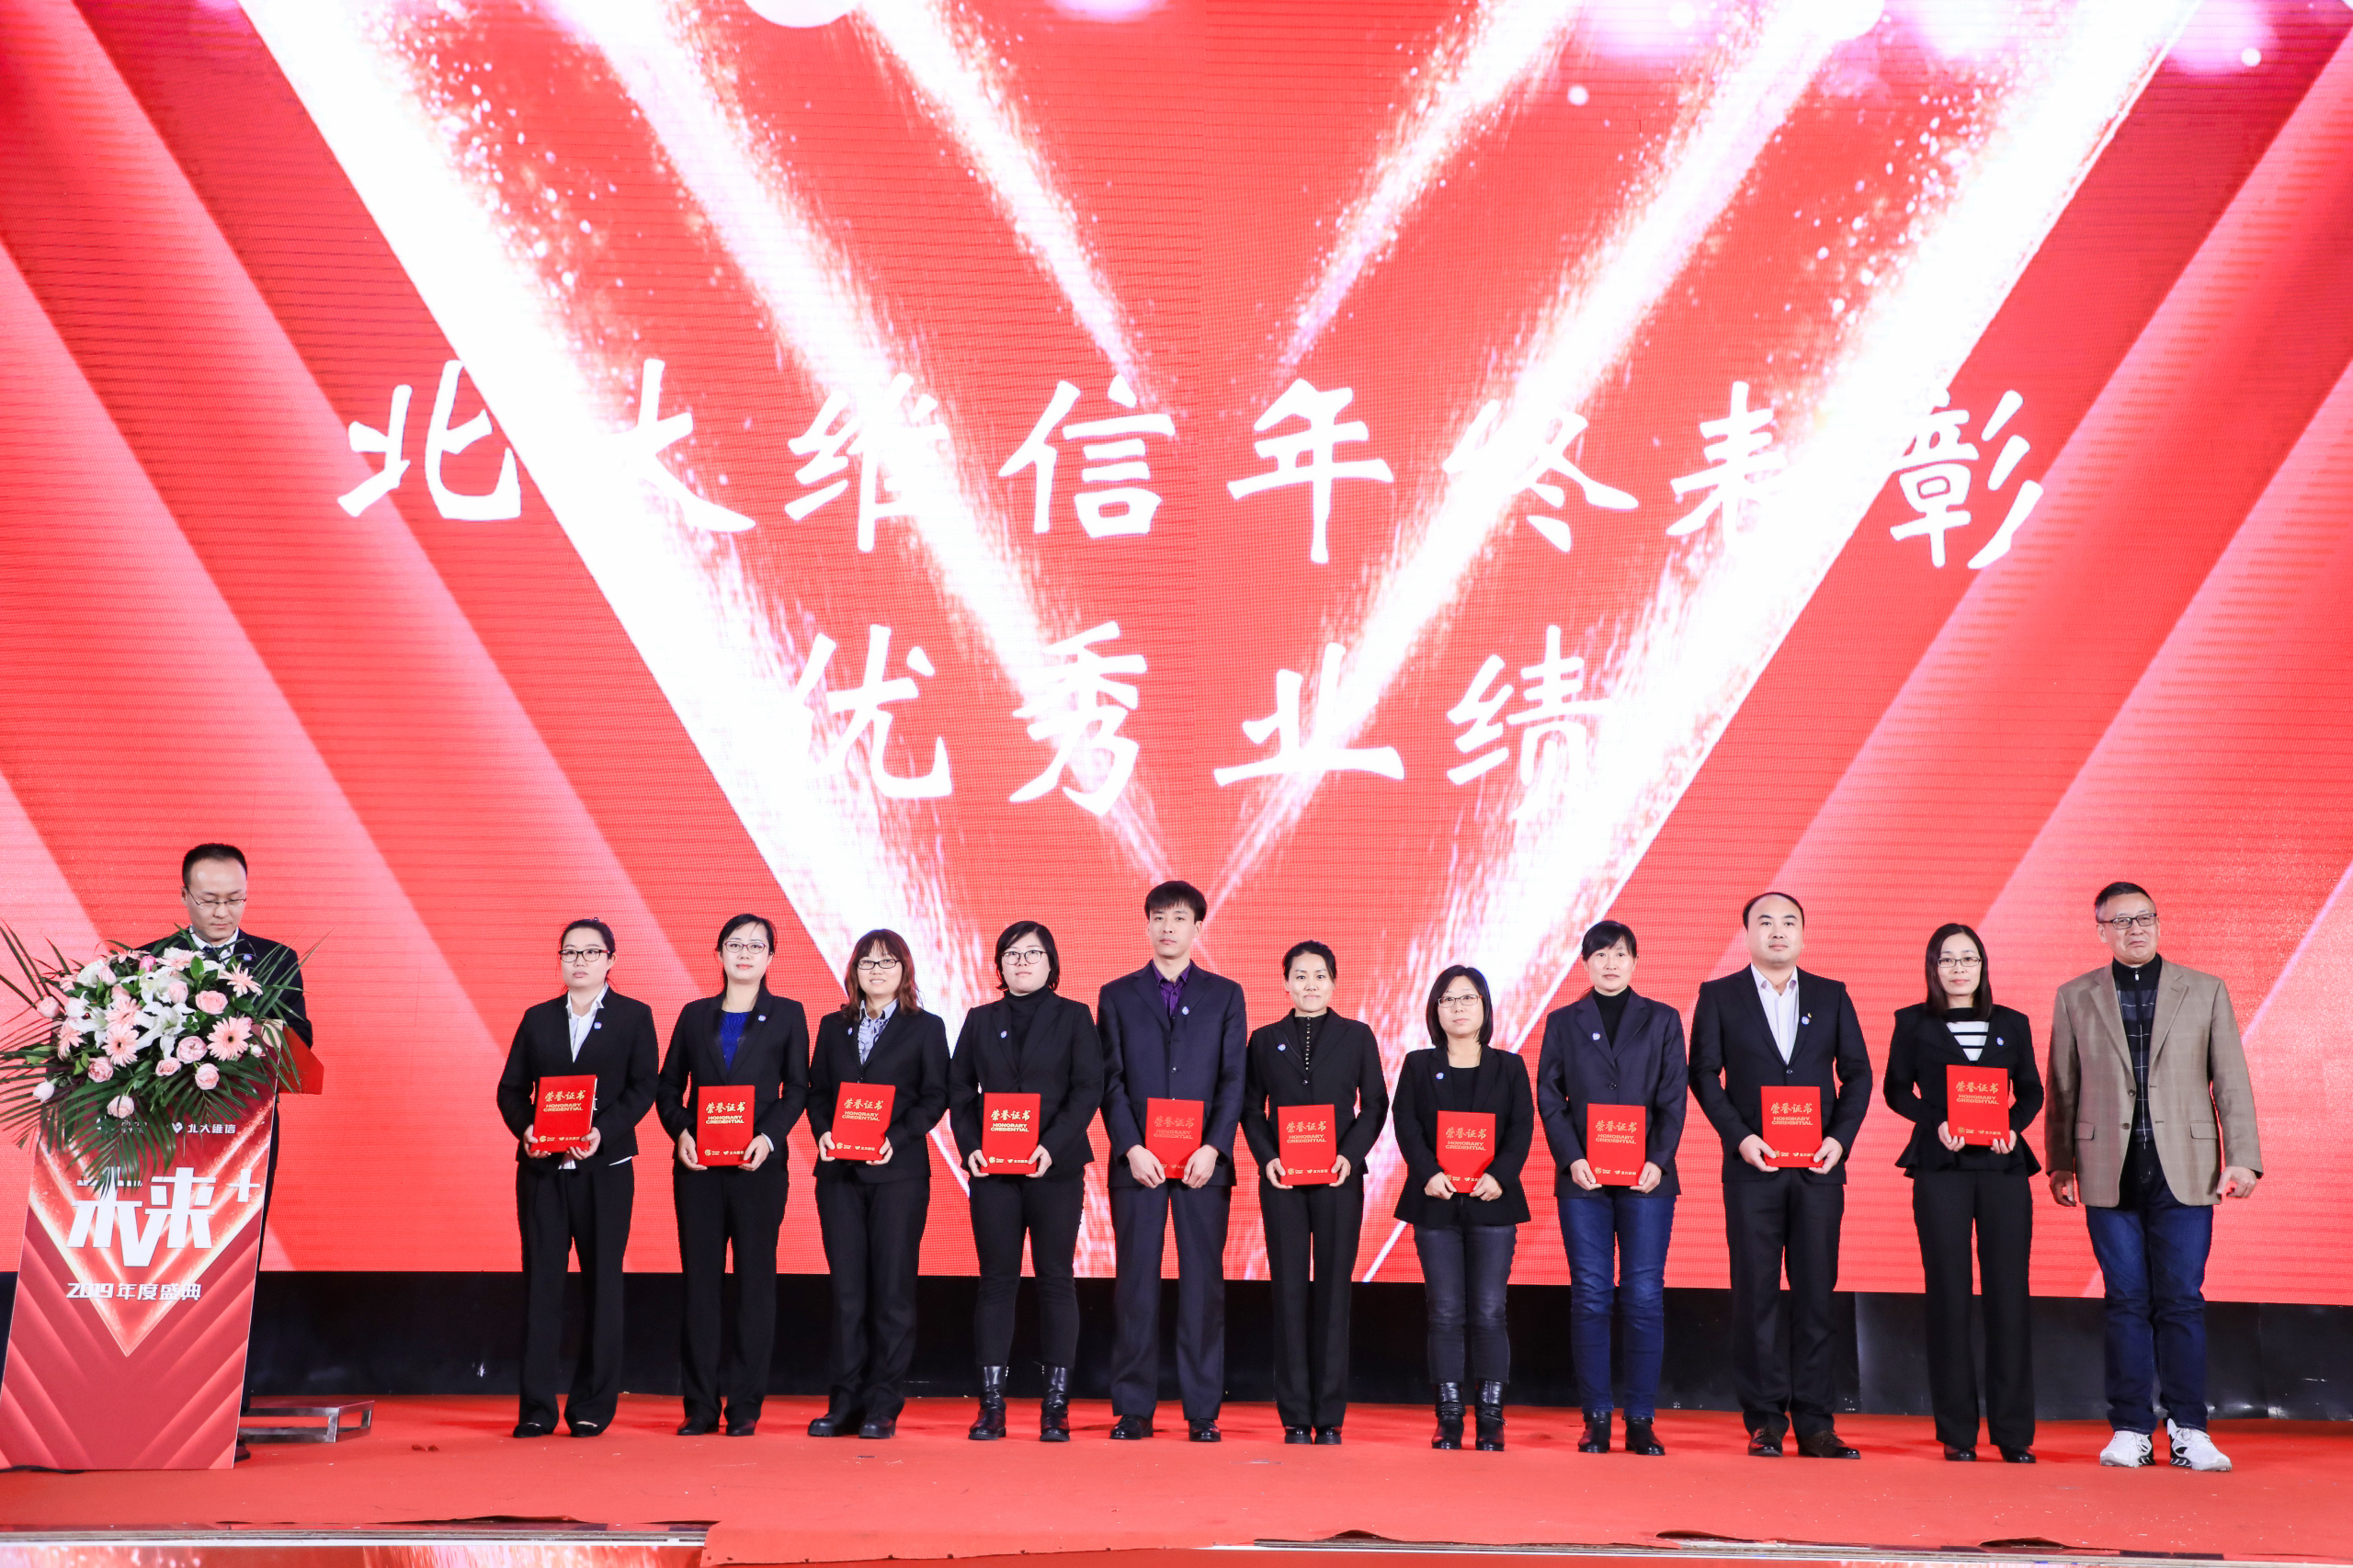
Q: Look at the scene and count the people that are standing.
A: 12